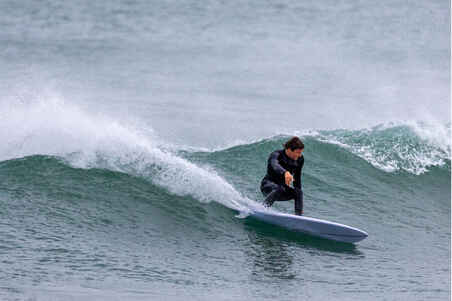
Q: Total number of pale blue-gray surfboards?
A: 1